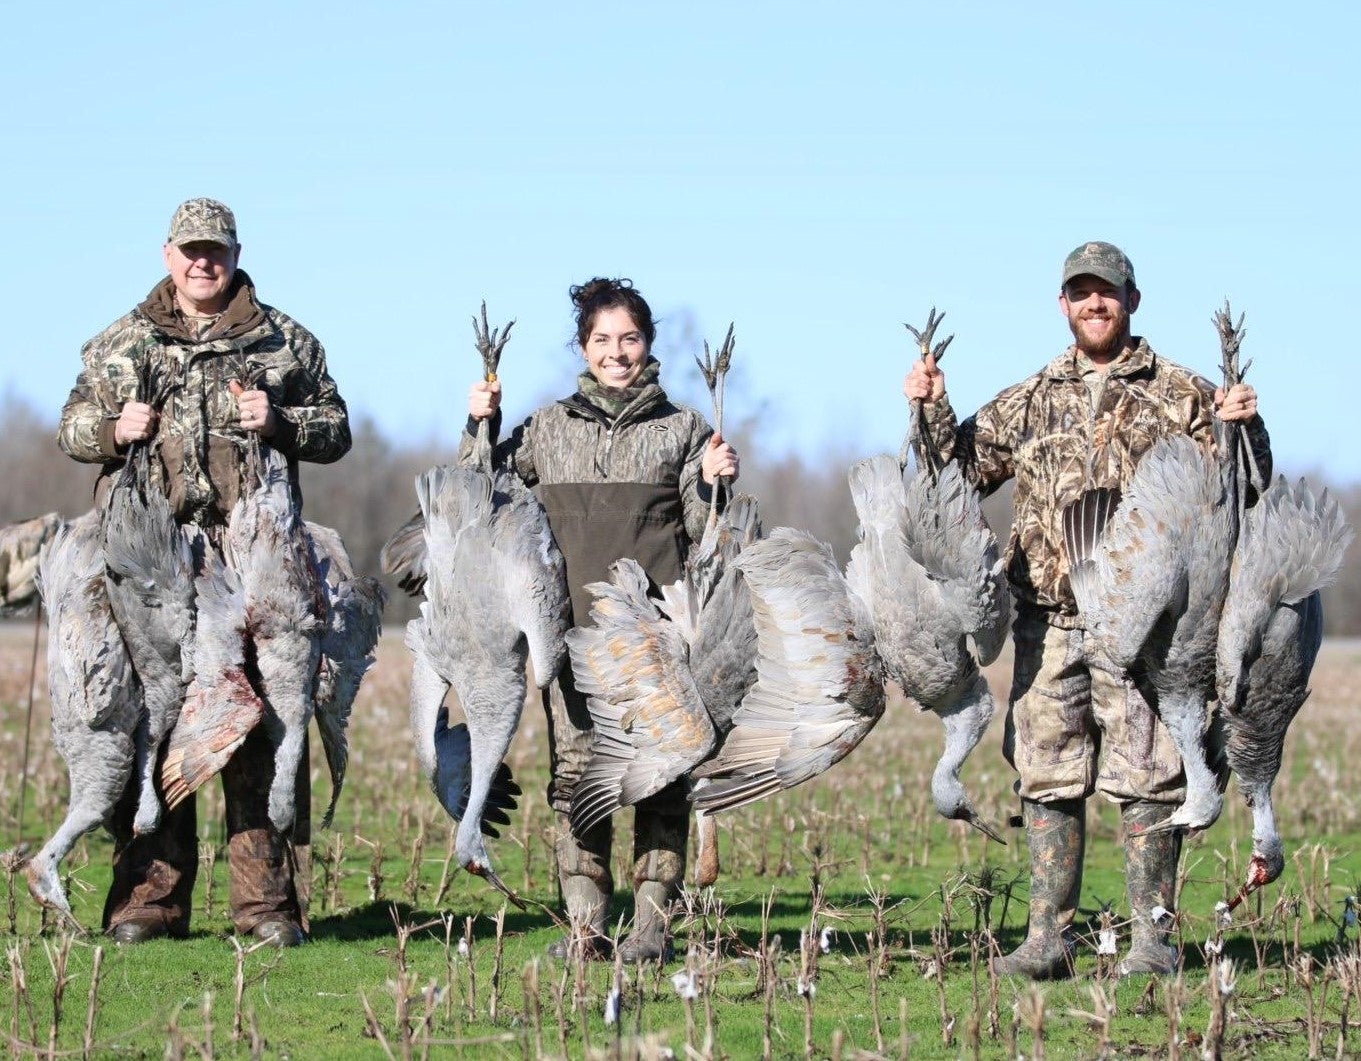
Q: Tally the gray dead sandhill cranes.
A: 8